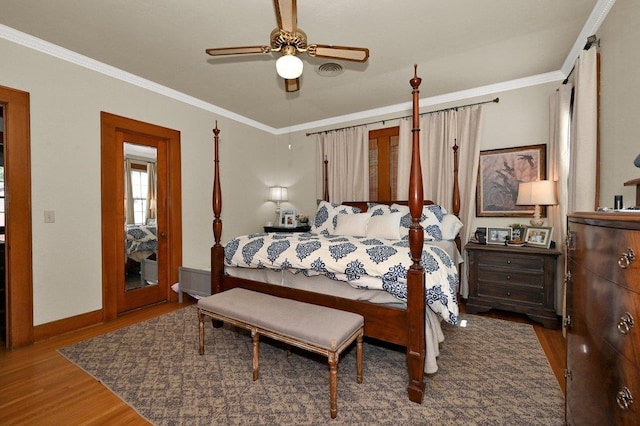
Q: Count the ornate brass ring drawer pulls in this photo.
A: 3